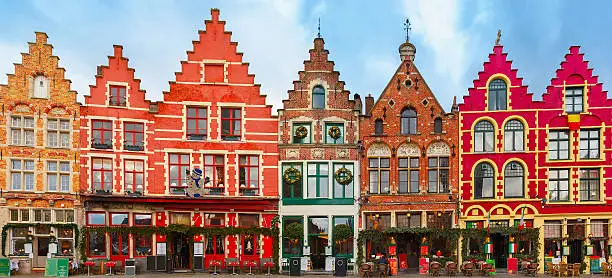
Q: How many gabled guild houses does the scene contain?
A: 7